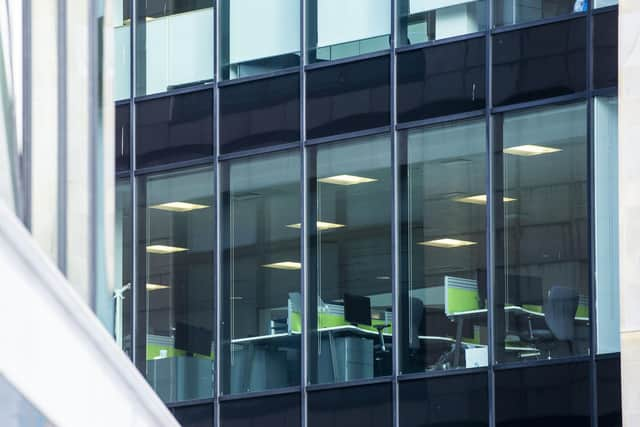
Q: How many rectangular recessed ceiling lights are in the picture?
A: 9